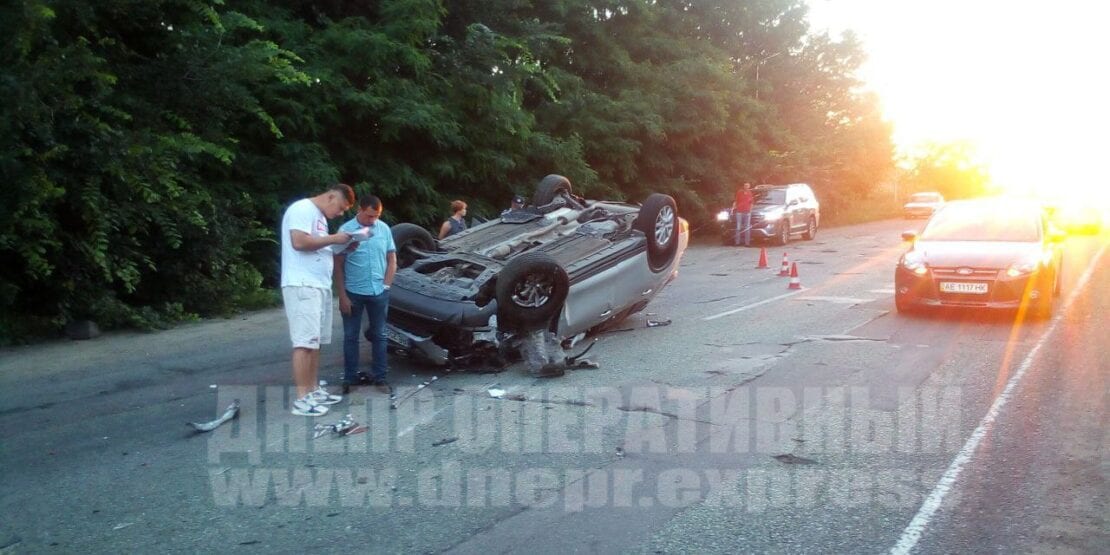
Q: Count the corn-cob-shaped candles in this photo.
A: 0